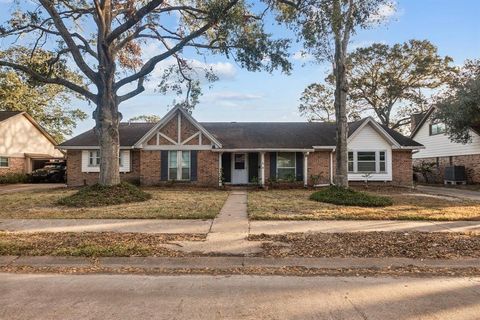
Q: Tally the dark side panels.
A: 6